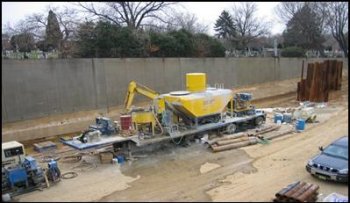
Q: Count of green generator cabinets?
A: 0